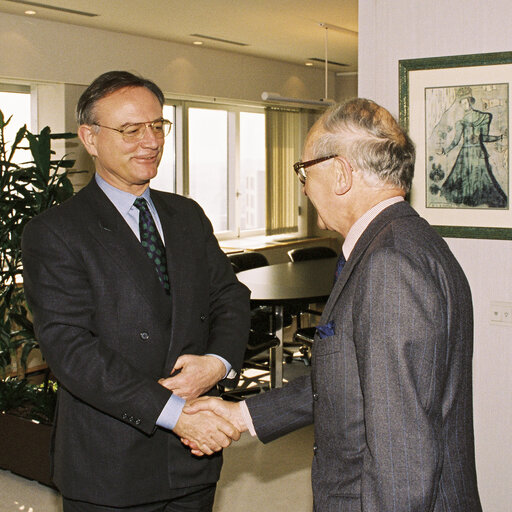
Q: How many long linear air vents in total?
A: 3